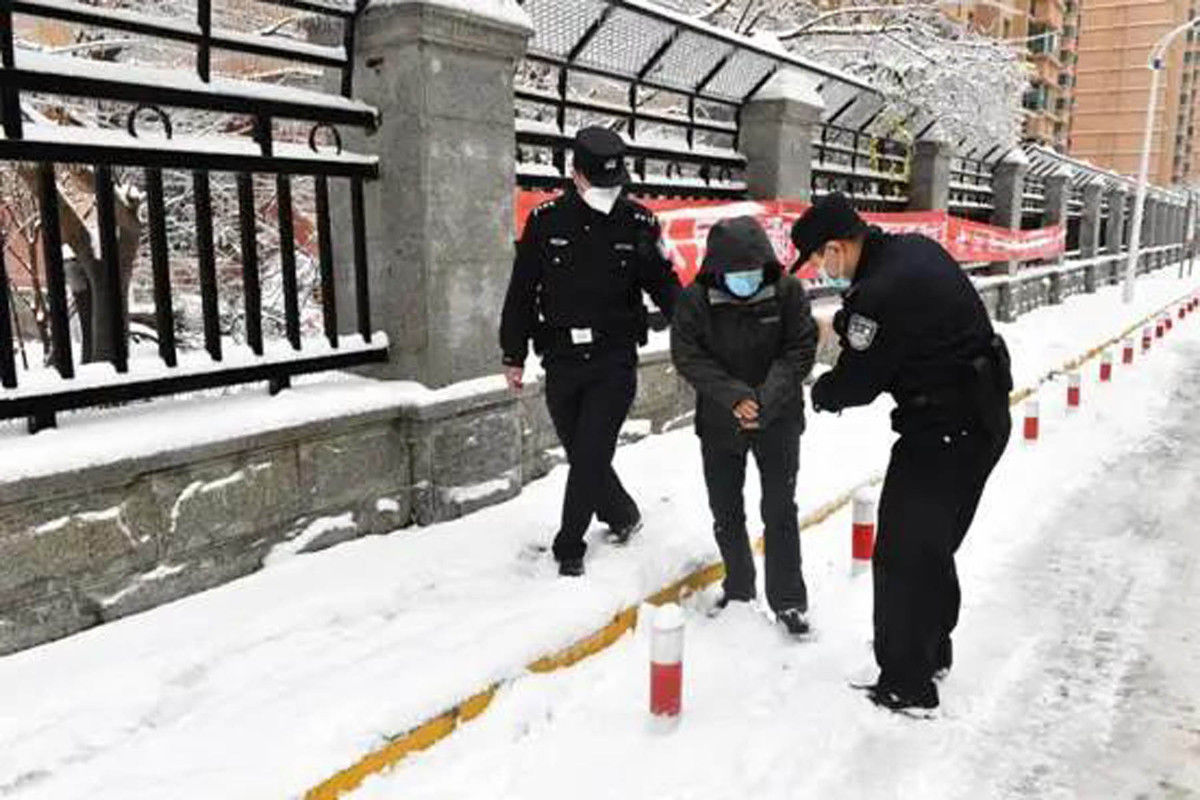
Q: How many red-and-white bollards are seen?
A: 12